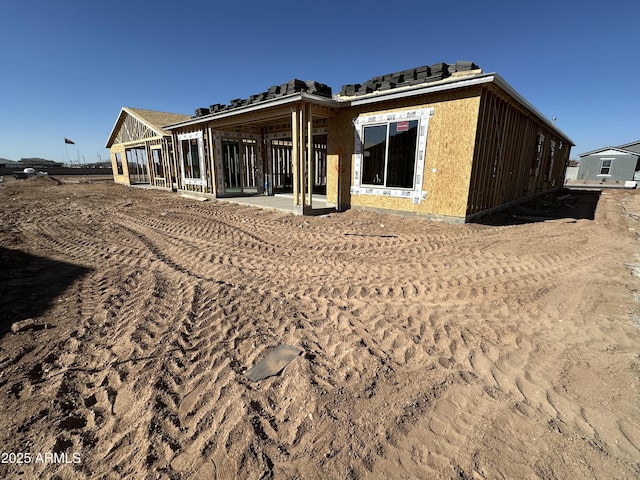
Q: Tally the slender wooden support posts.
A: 3